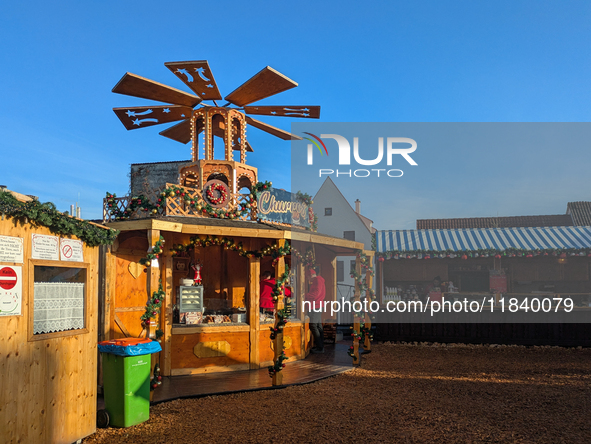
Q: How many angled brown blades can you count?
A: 8